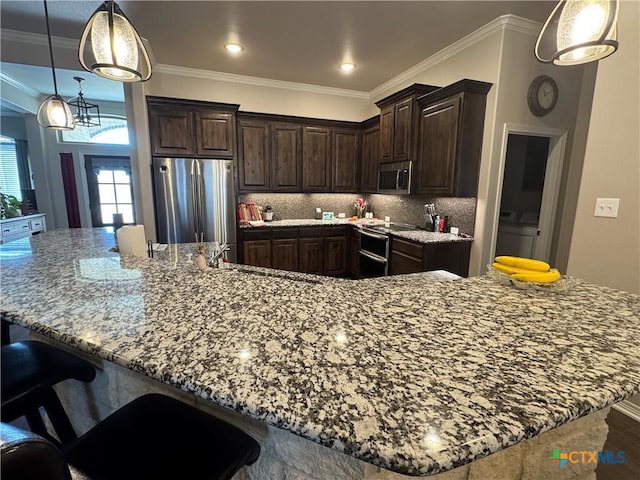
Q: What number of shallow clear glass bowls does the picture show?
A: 1